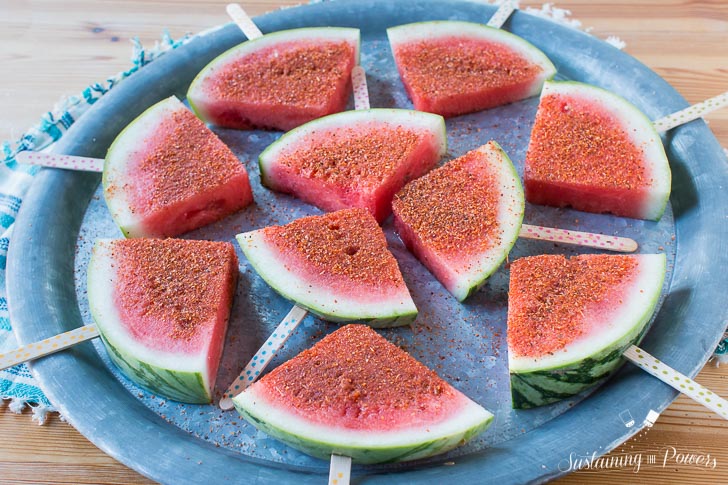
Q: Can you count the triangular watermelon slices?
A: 10